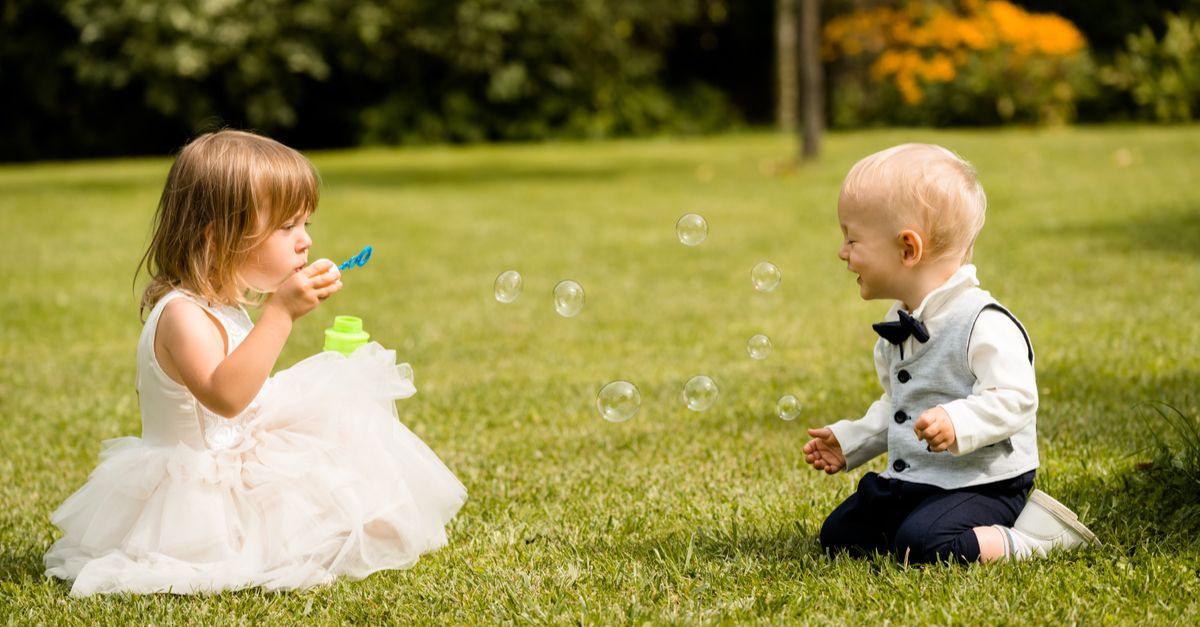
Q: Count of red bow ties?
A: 0